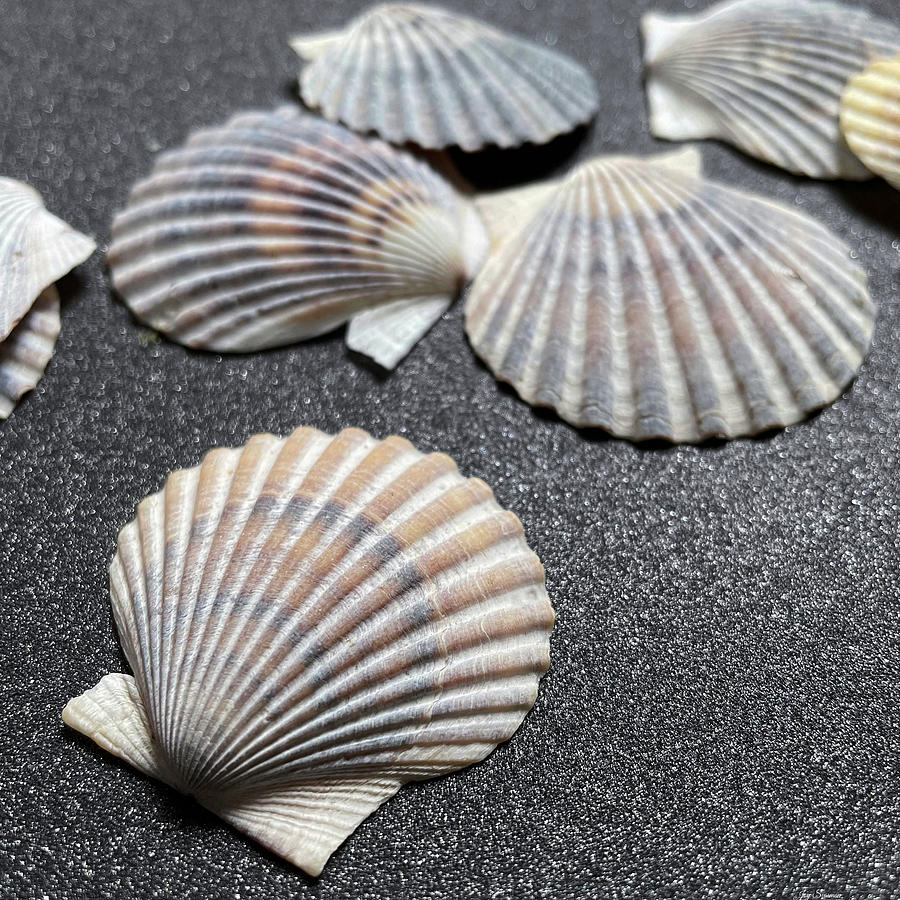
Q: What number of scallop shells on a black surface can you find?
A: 8